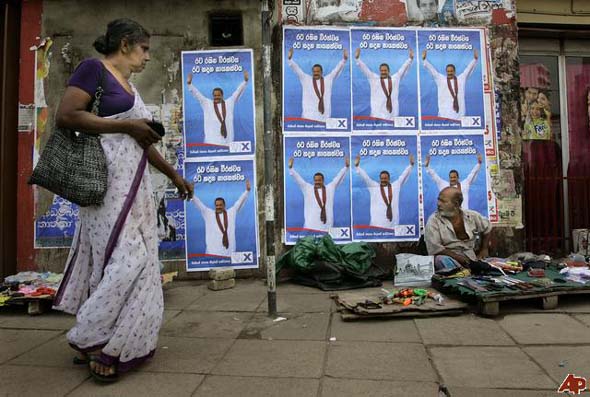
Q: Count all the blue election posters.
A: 8